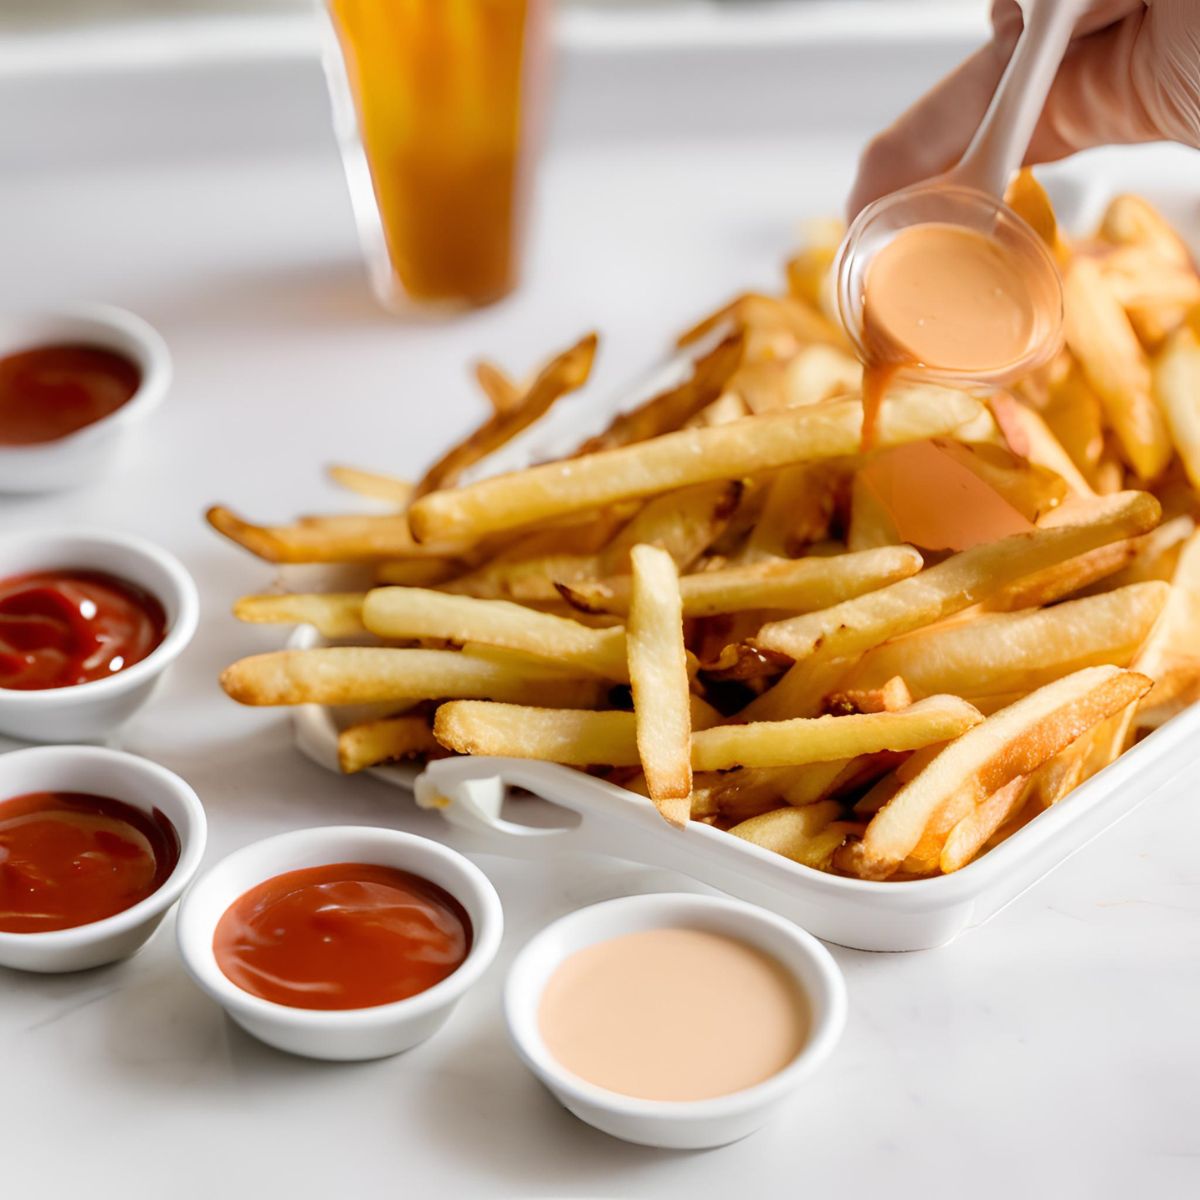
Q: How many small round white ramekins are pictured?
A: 5